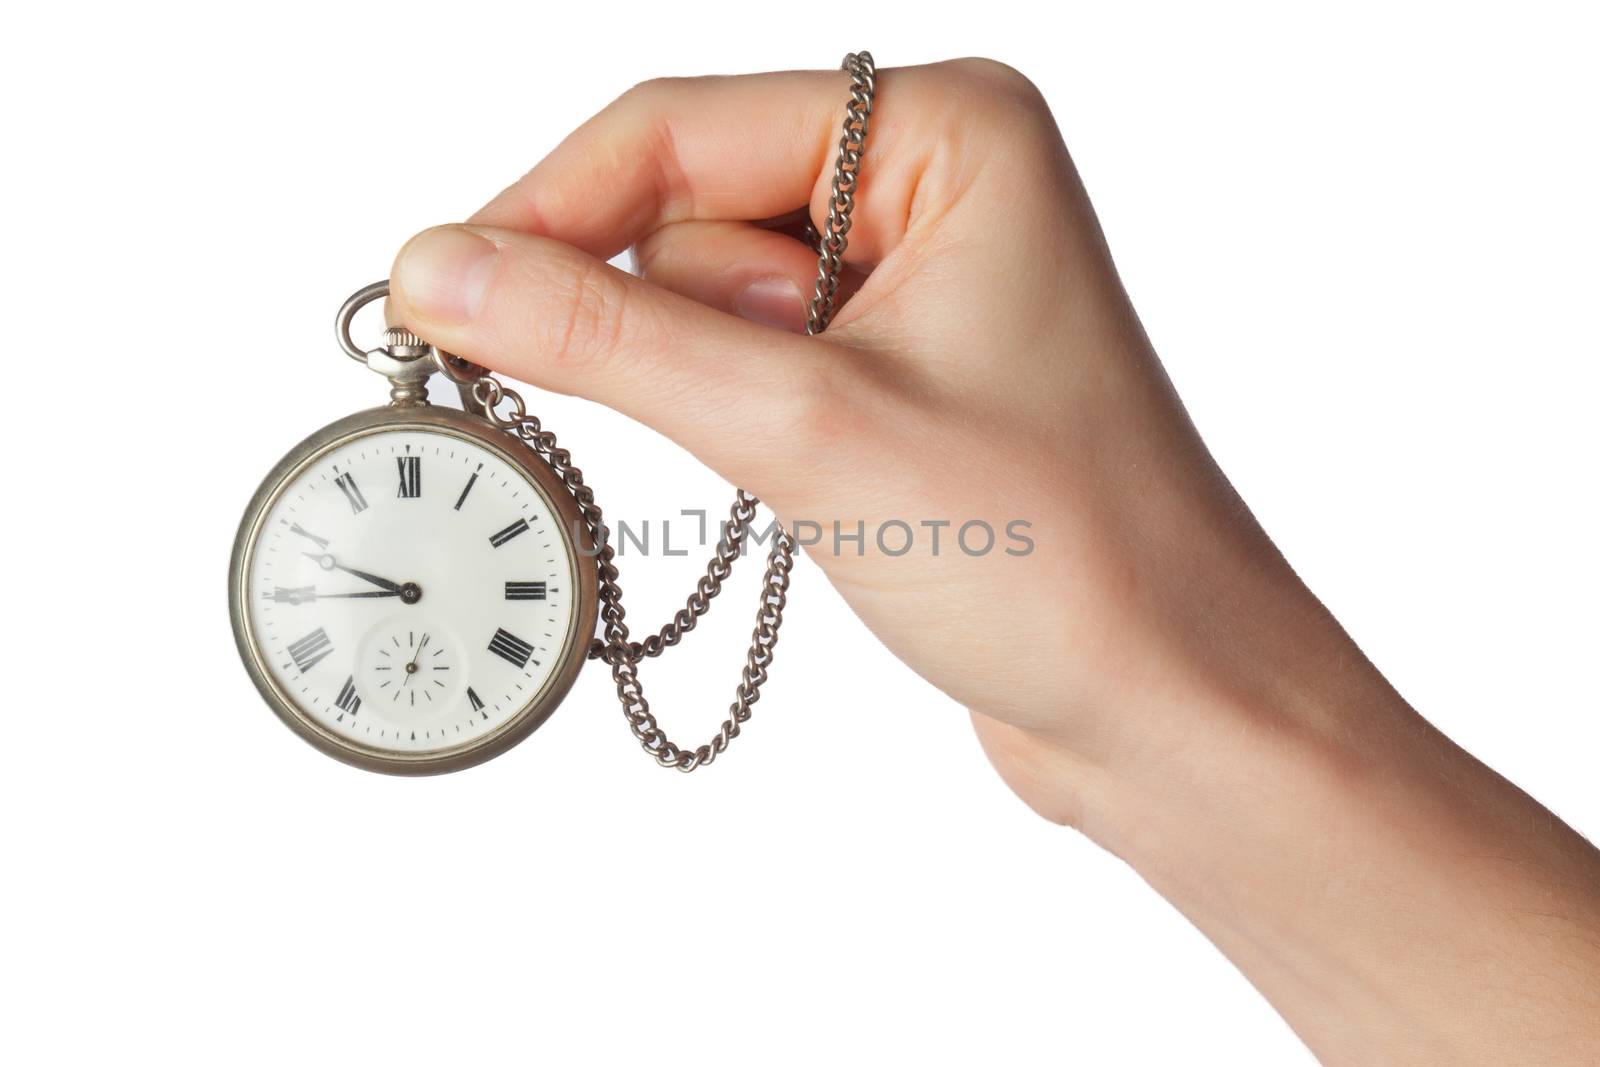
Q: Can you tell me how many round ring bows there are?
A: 1